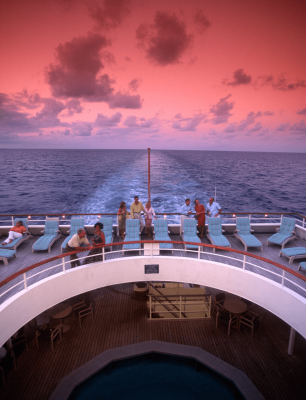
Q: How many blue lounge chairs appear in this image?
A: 13